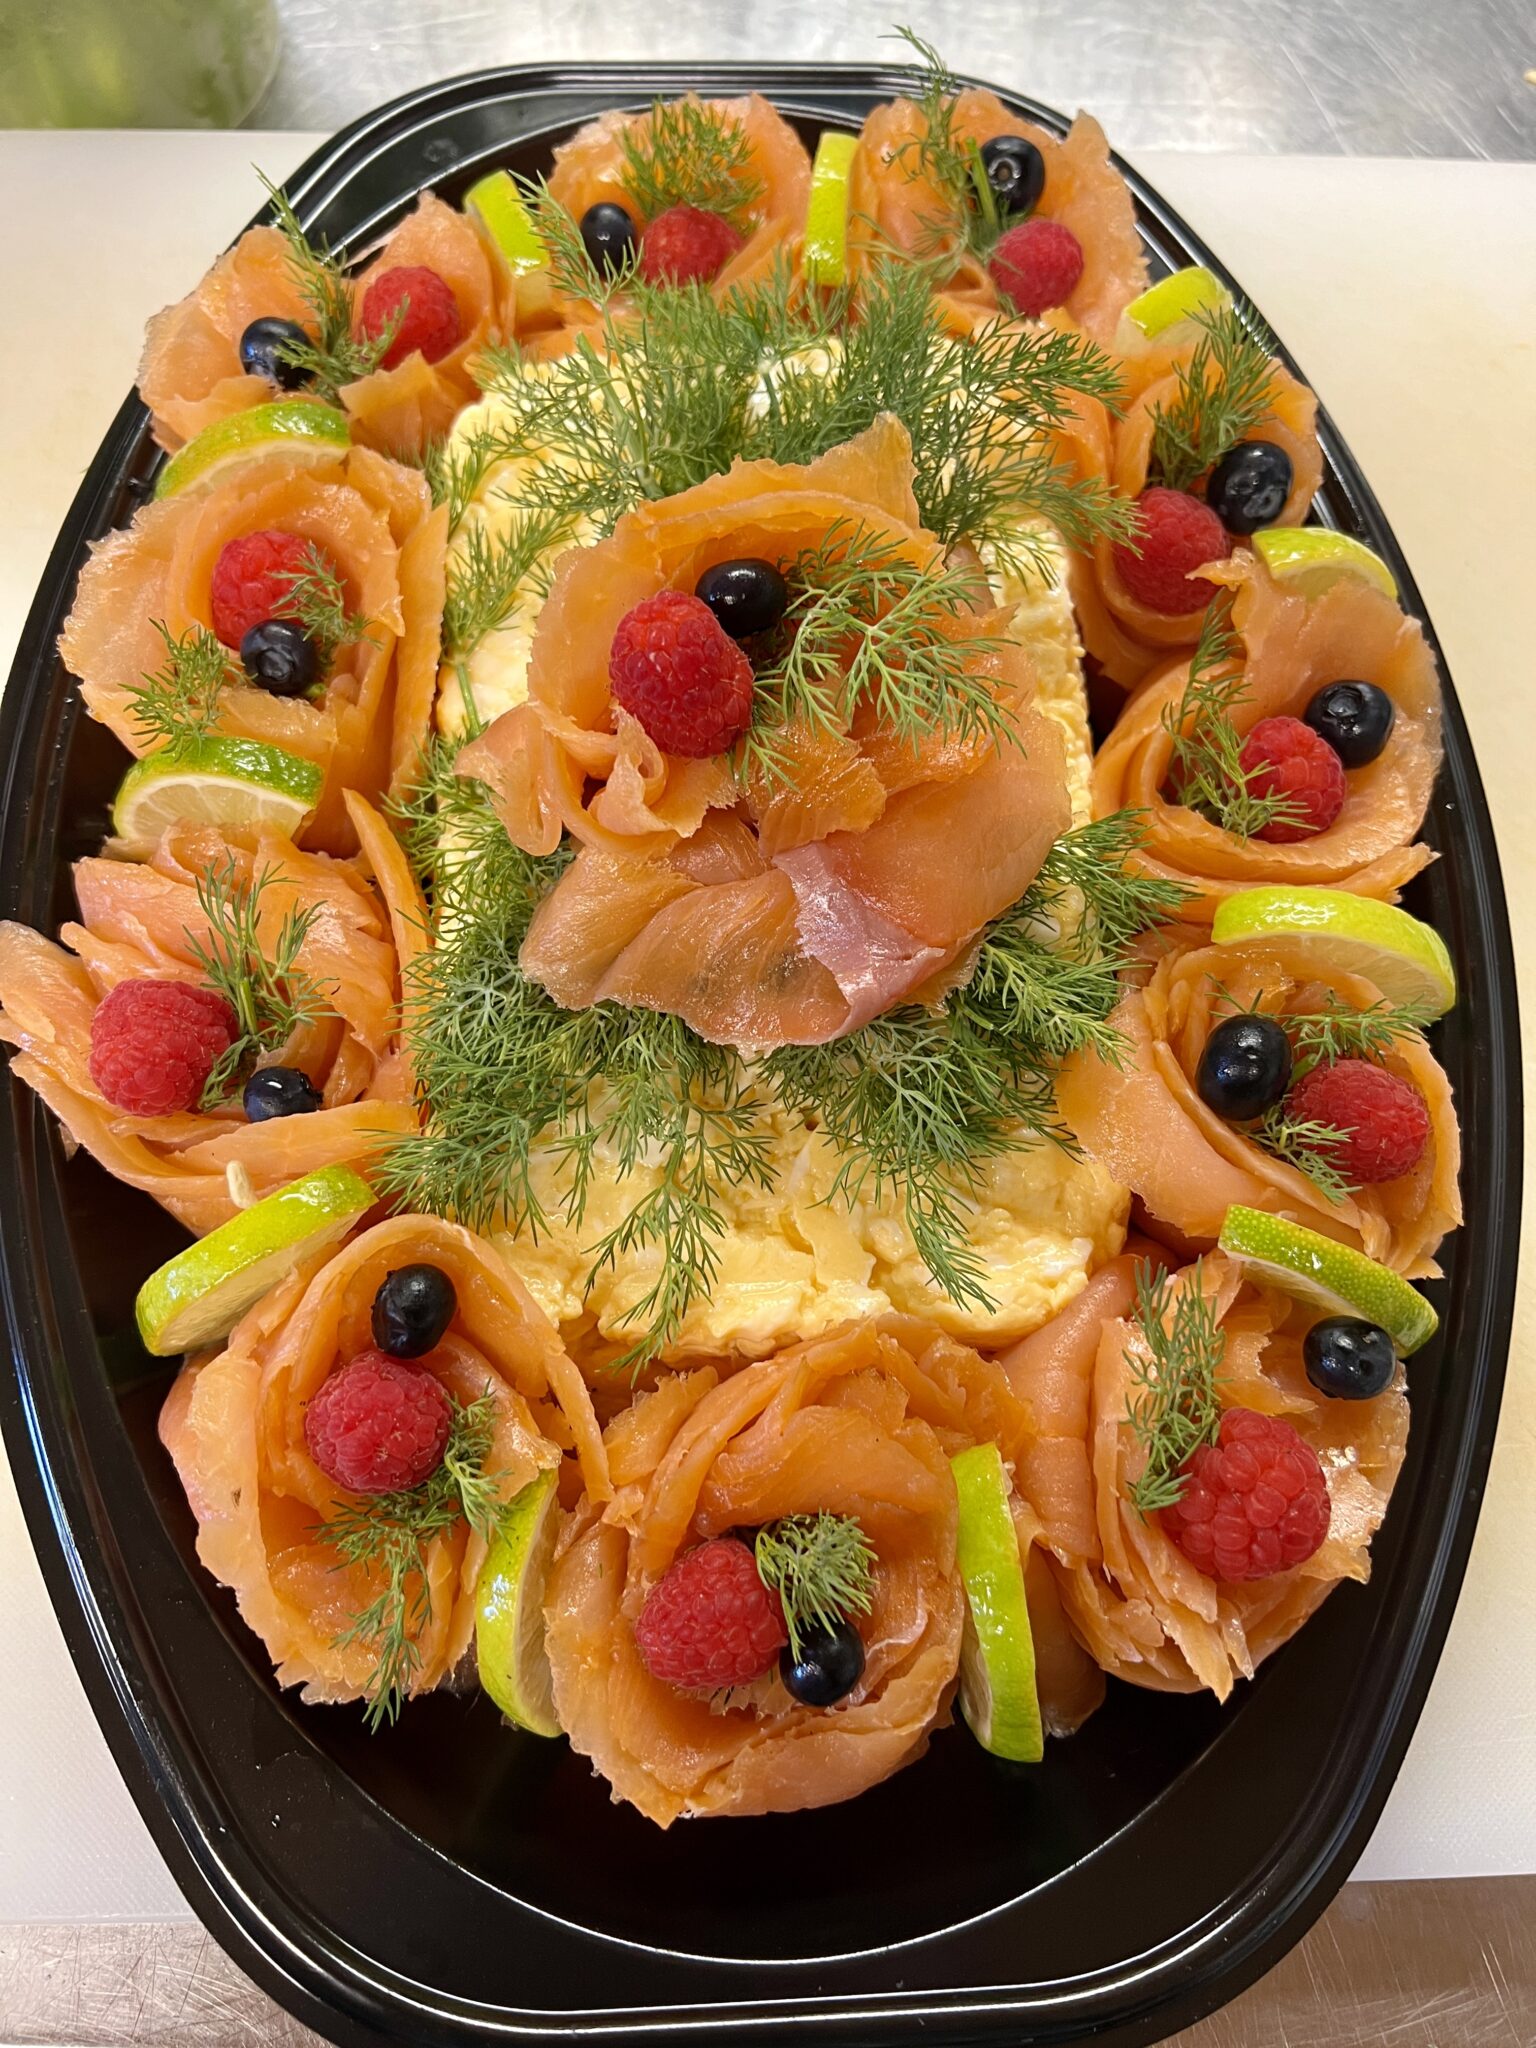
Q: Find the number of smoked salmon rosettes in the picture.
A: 12